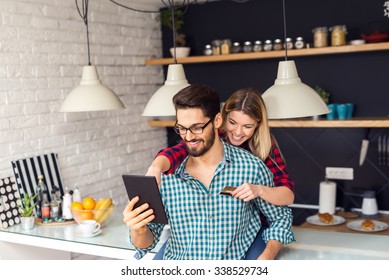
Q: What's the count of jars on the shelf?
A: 12